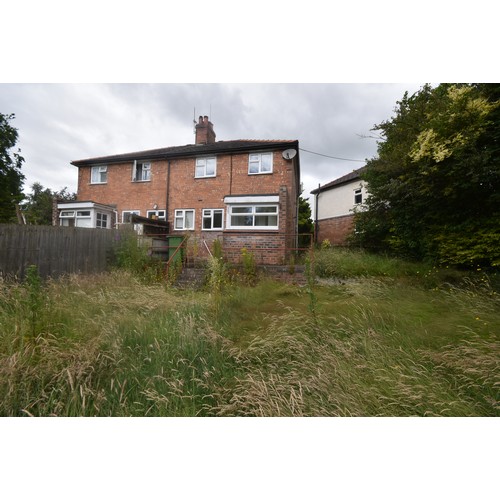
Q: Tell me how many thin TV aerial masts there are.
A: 2